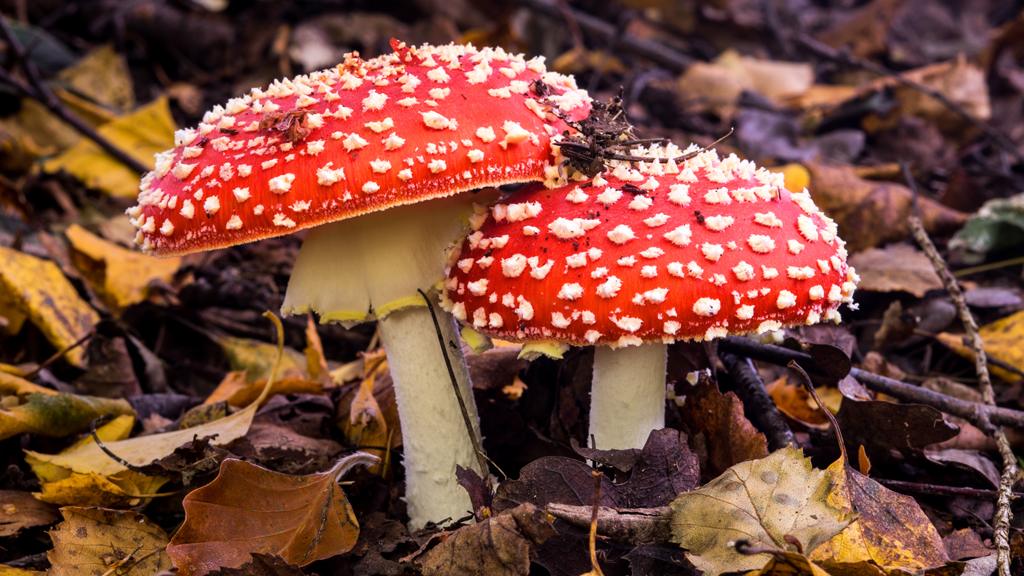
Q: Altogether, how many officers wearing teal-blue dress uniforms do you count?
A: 0